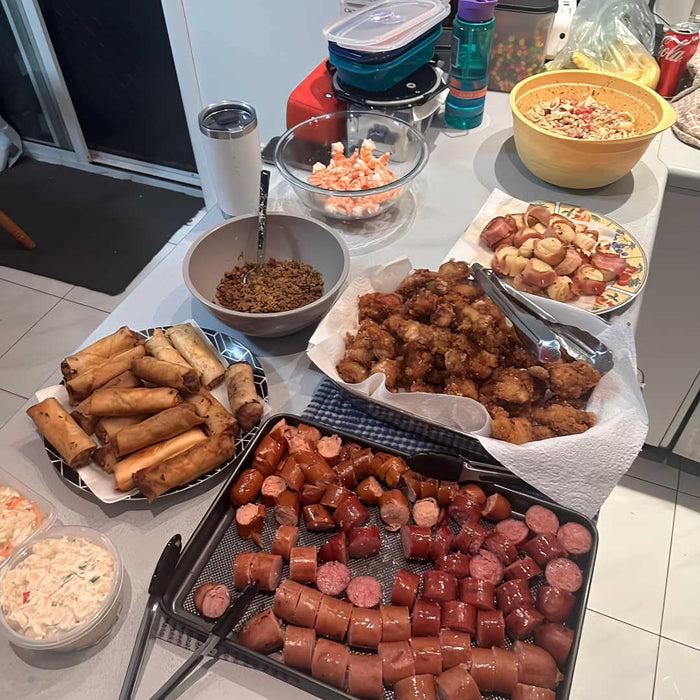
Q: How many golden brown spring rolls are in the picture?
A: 15